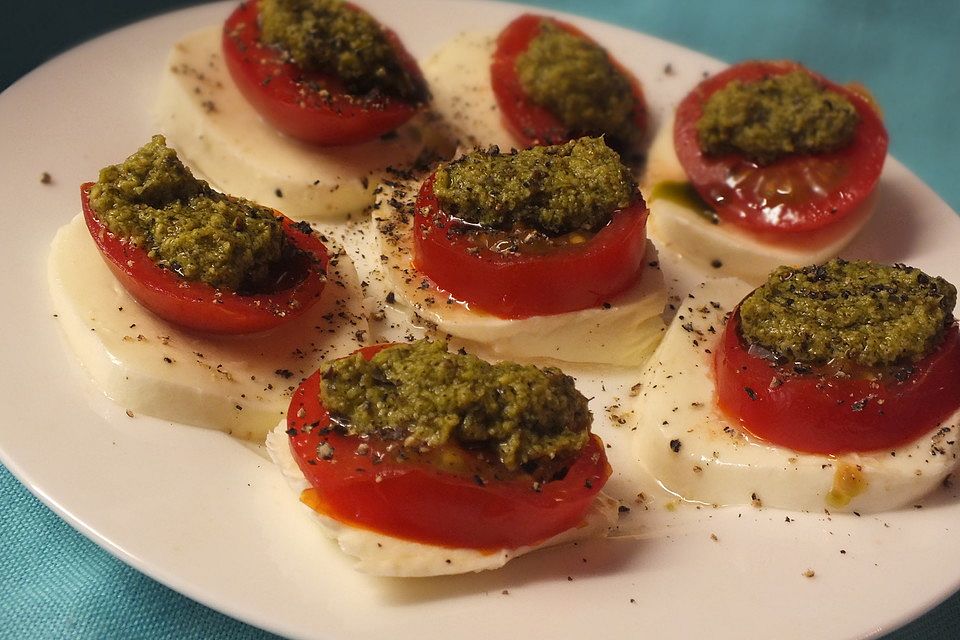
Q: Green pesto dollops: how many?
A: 7